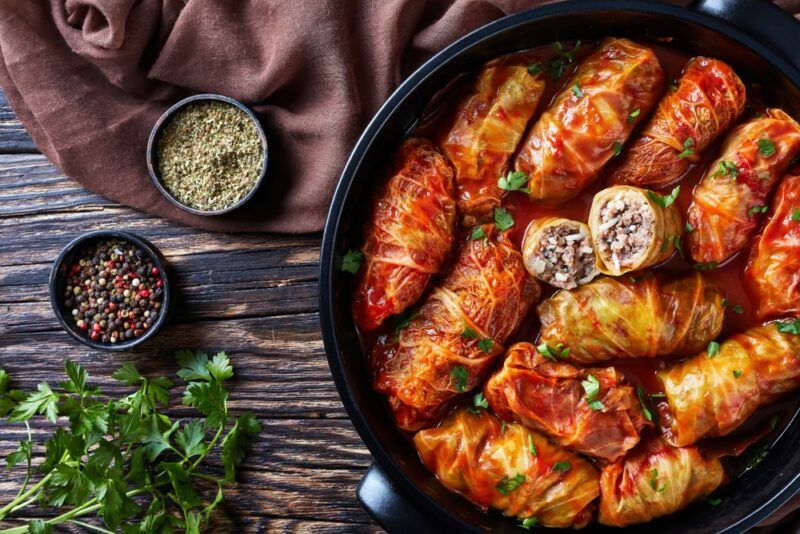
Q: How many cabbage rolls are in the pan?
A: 13